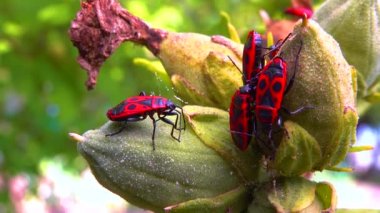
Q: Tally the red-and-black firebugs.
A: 4